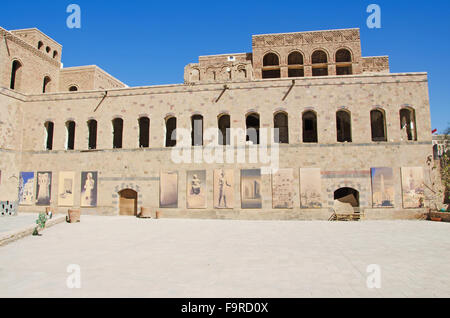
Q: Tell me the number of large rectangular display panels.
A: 12